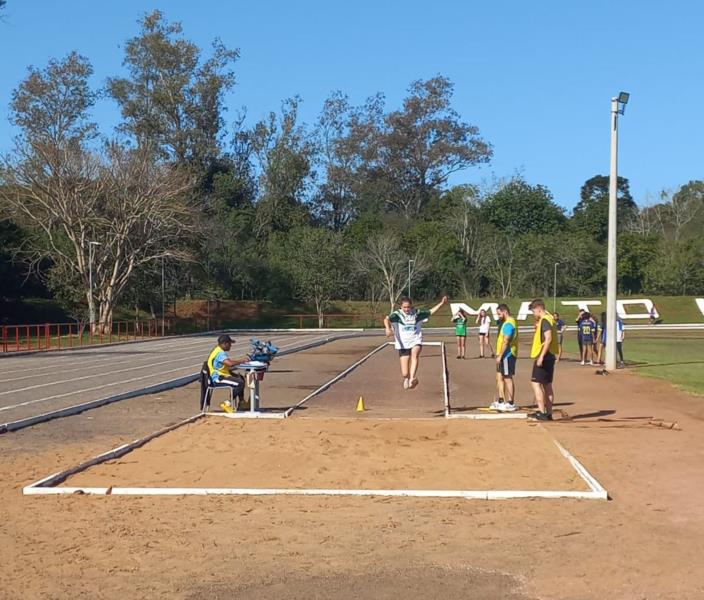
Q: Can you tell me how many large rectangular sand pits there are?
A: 1